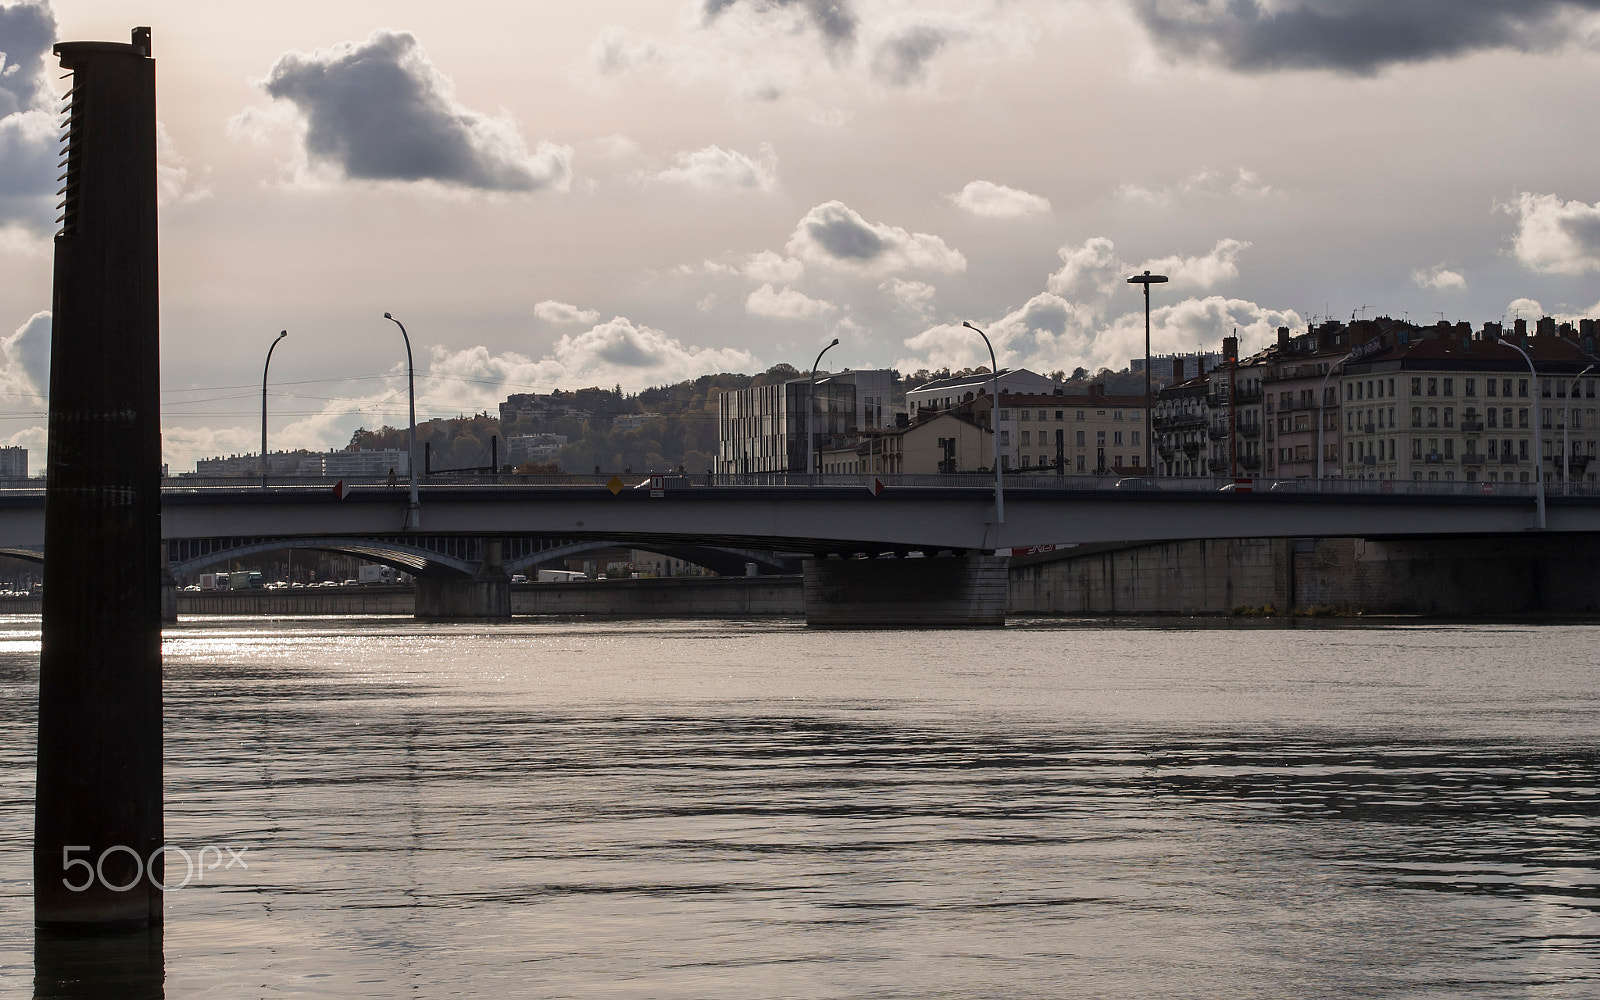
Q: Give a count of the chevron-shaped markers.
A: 2